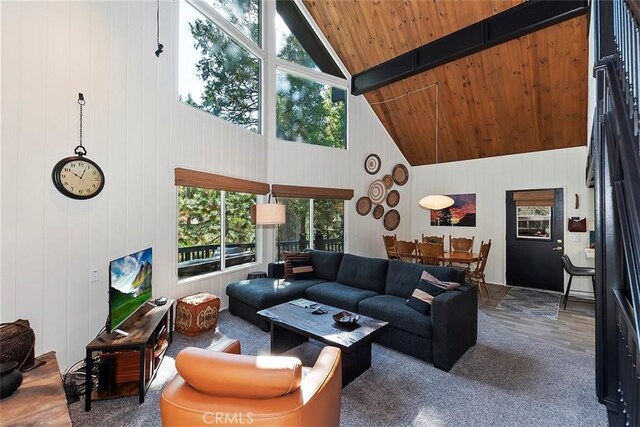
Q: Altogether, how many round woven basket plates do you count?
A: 8